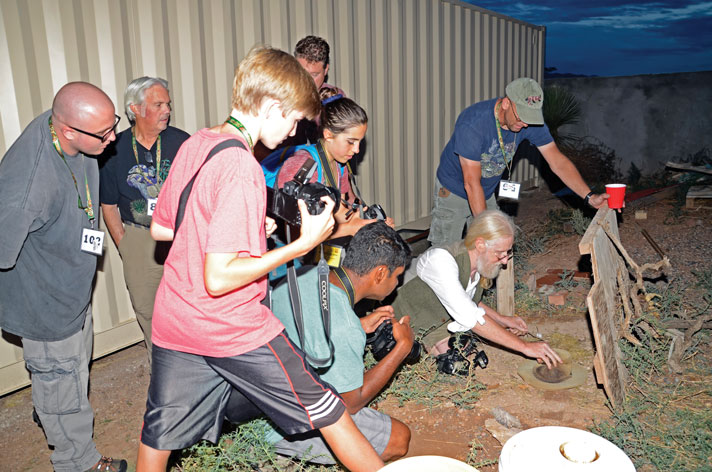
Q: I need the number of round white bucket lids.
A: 2